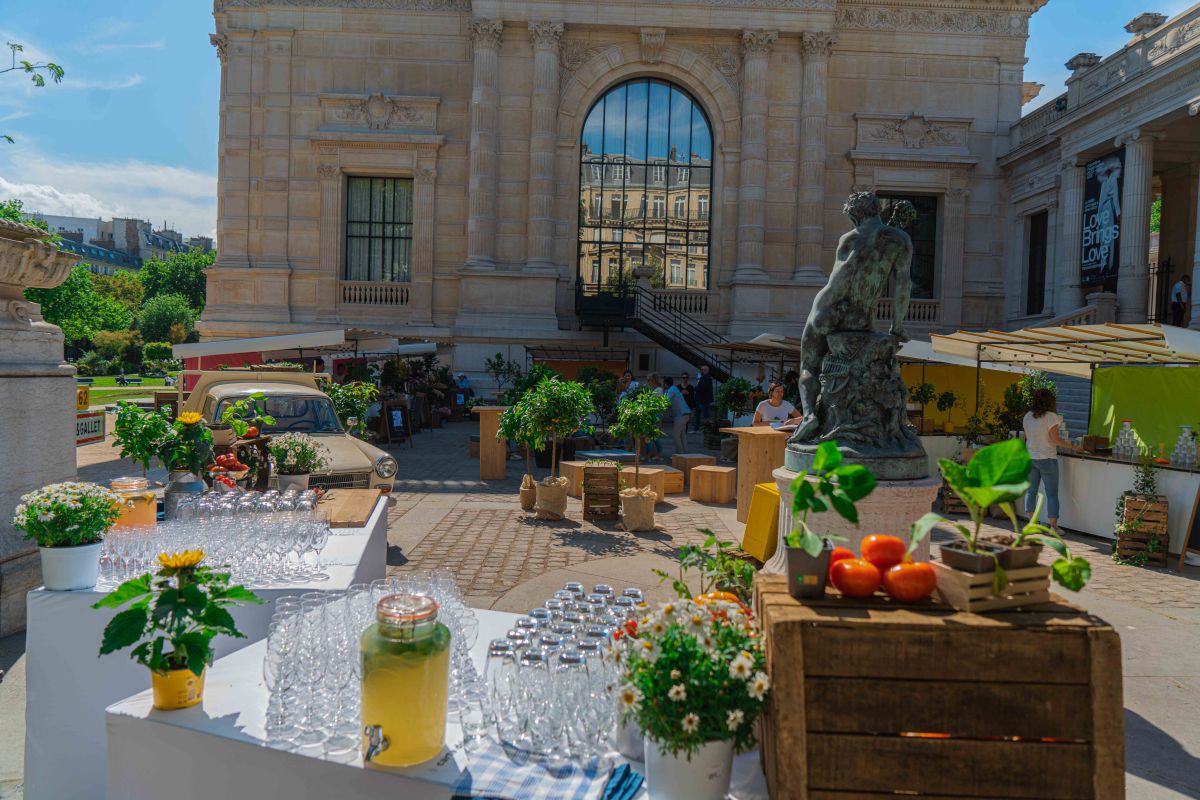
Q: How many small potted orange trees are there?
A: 3